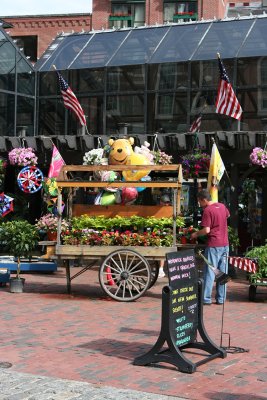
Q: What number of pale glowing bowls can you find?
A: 0